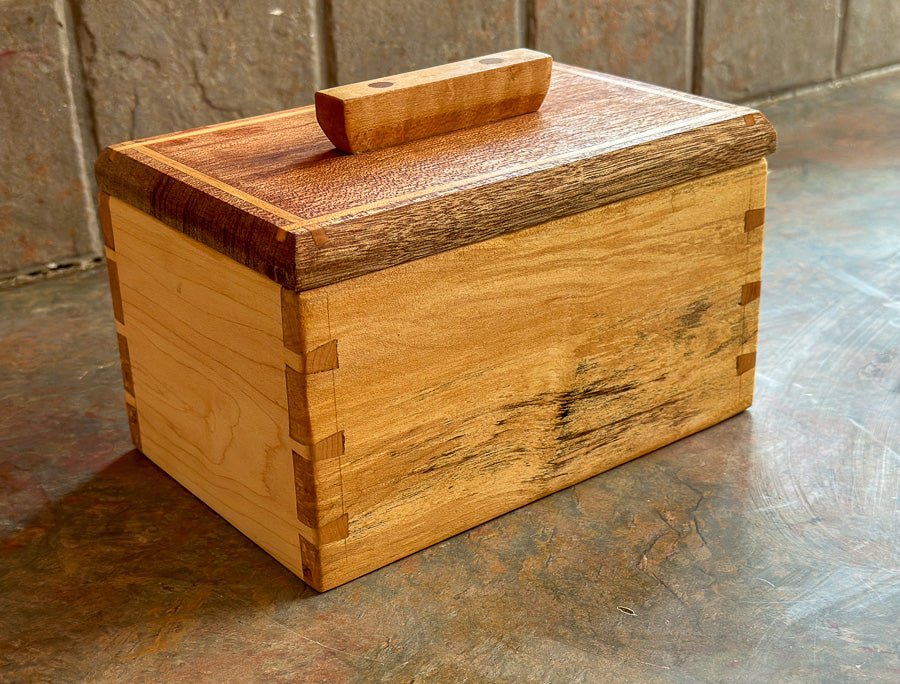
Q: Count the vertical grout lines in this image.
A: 5